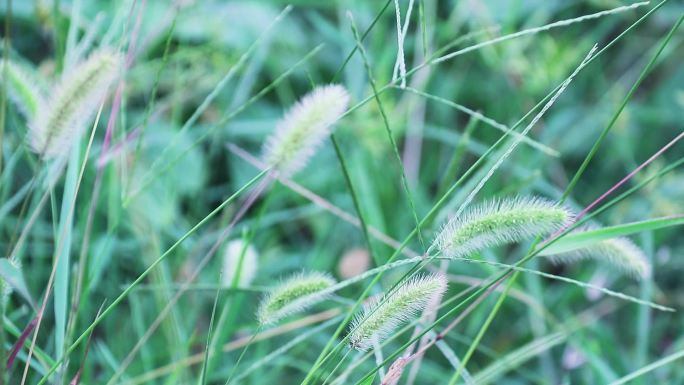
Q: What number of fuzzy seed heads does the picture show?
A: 8